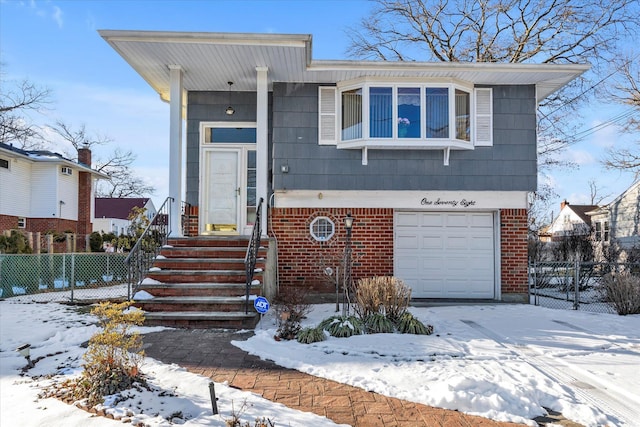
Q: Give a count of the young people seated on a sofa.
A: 0